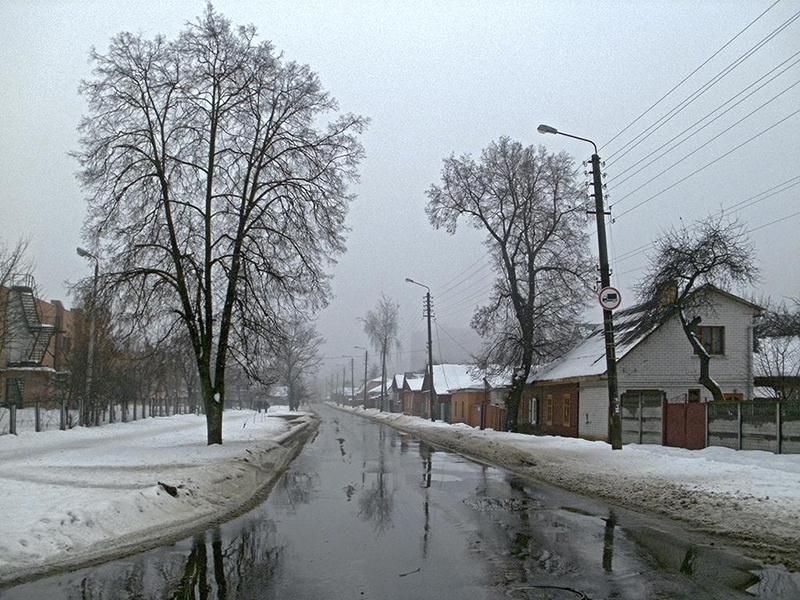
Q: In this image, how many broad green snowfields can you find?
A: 0